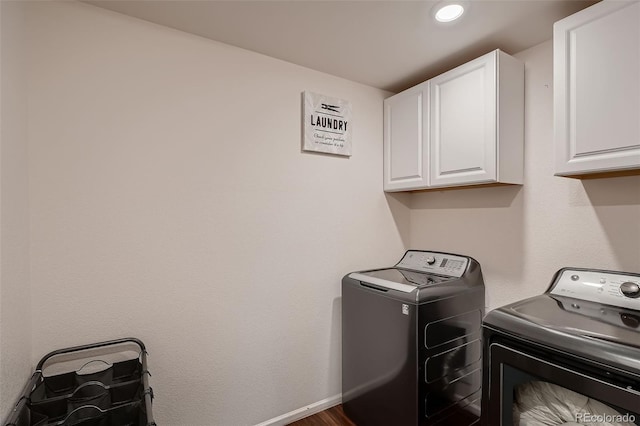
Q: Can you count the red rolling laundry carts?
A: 0